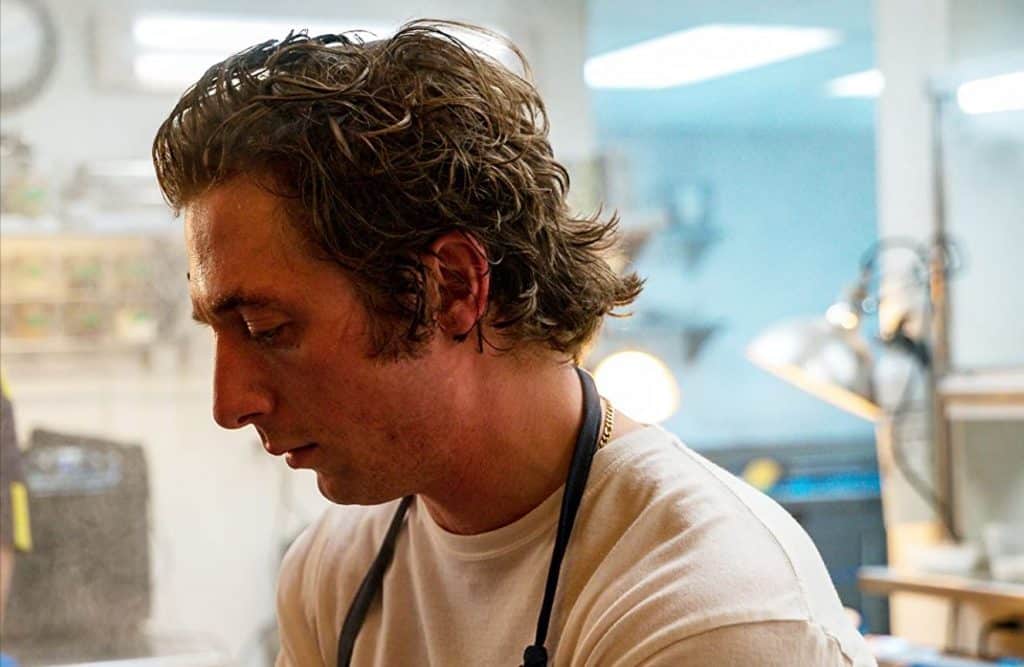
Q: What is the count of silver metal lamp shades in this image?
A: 1